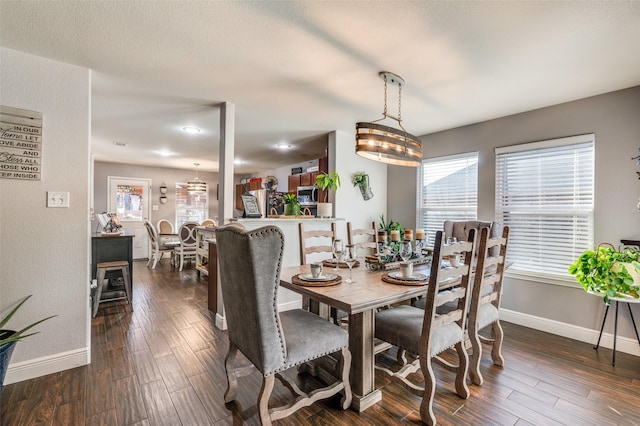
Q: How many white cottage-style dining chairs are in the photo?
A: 4